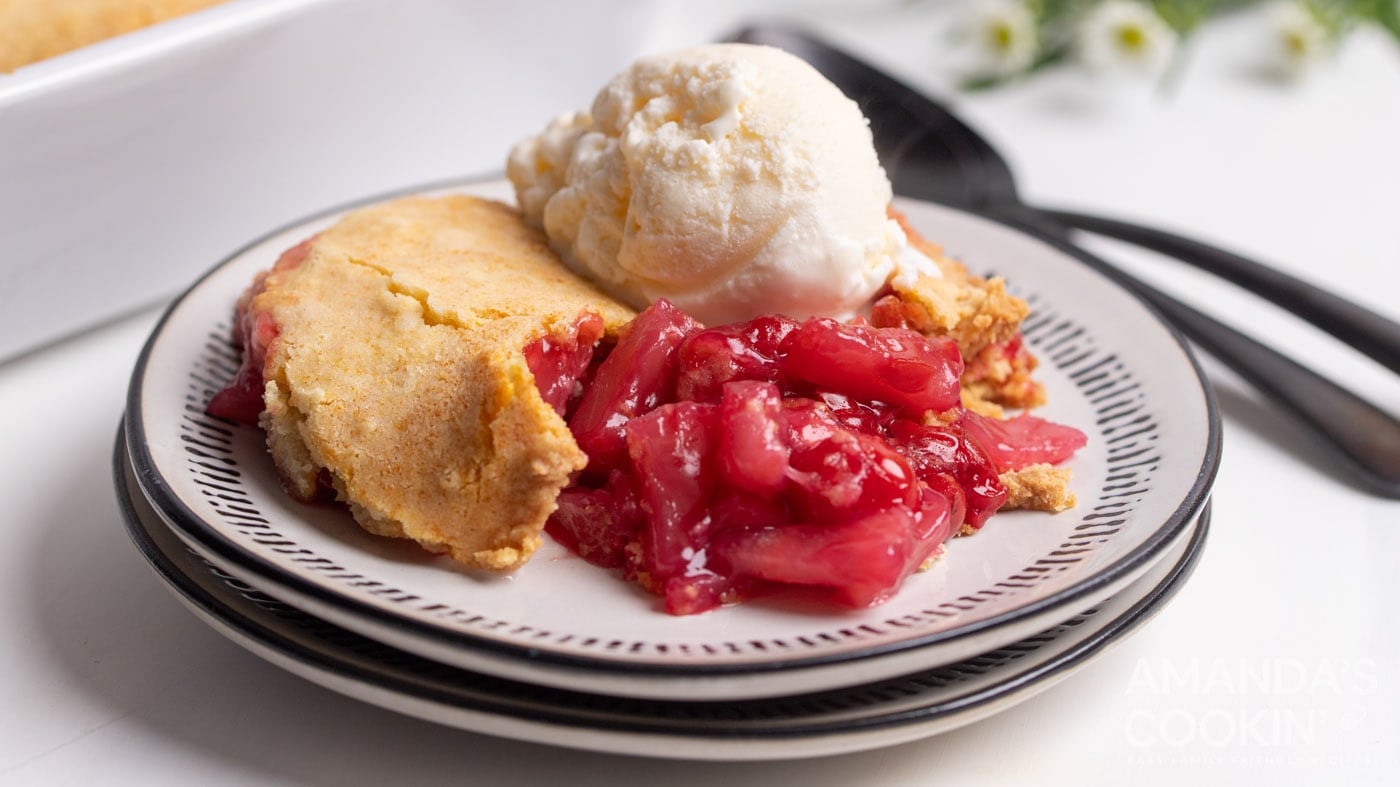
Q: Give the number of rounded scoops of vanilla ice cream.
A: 1